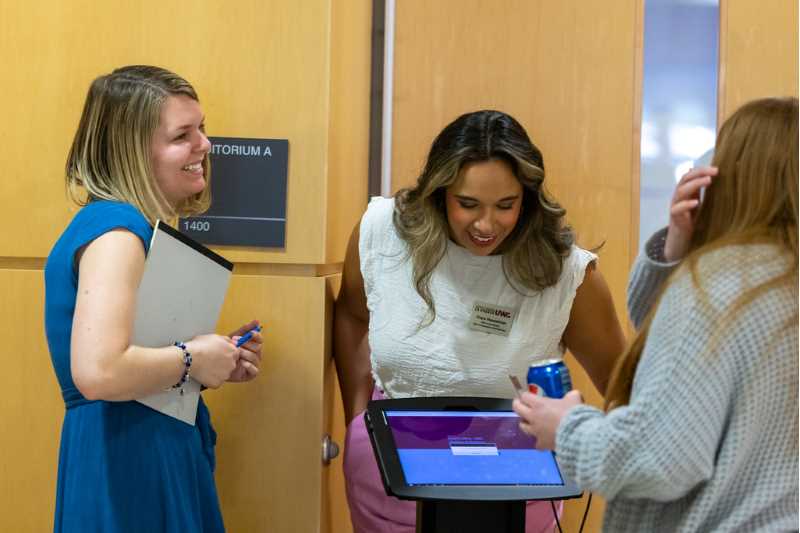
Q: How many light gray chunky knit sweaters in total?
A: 1